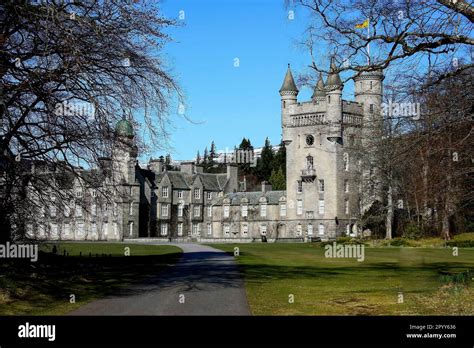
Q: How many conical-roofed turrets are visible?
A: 3